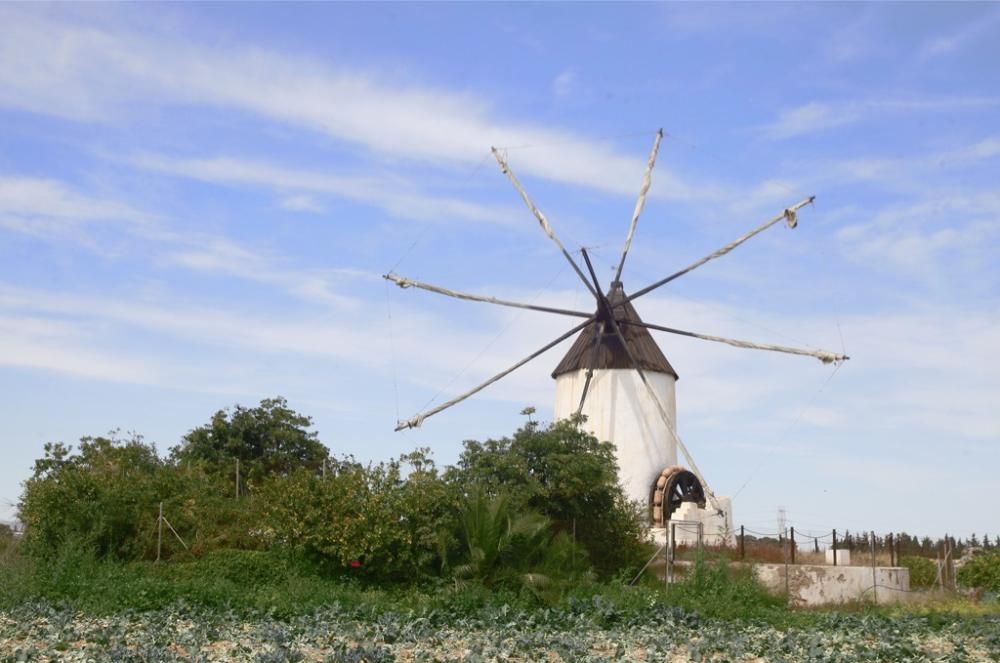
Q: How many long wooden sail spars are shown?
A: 8